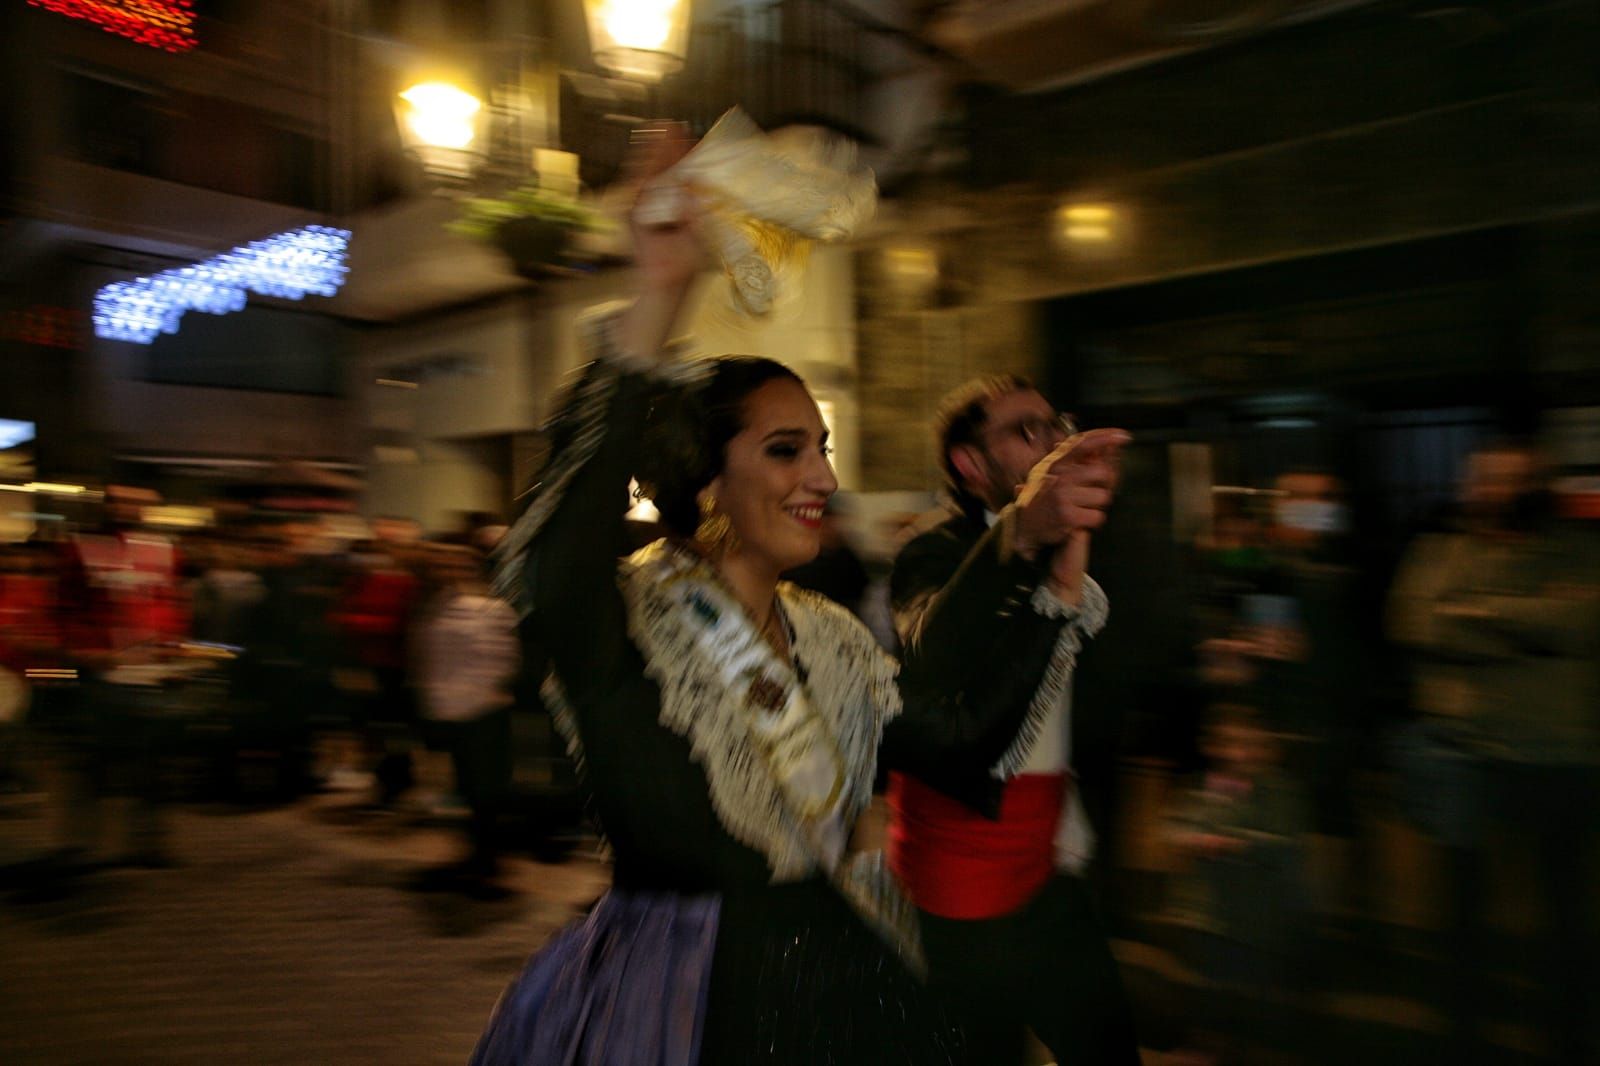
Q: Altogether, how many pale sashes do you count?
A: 1